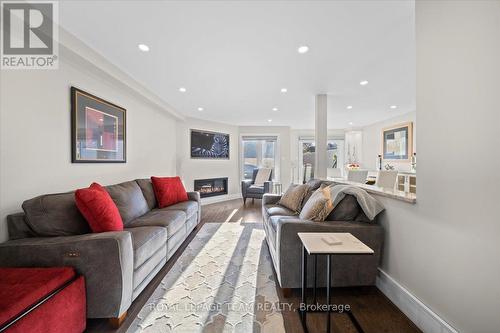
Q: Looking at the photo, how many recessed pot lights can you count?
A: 11